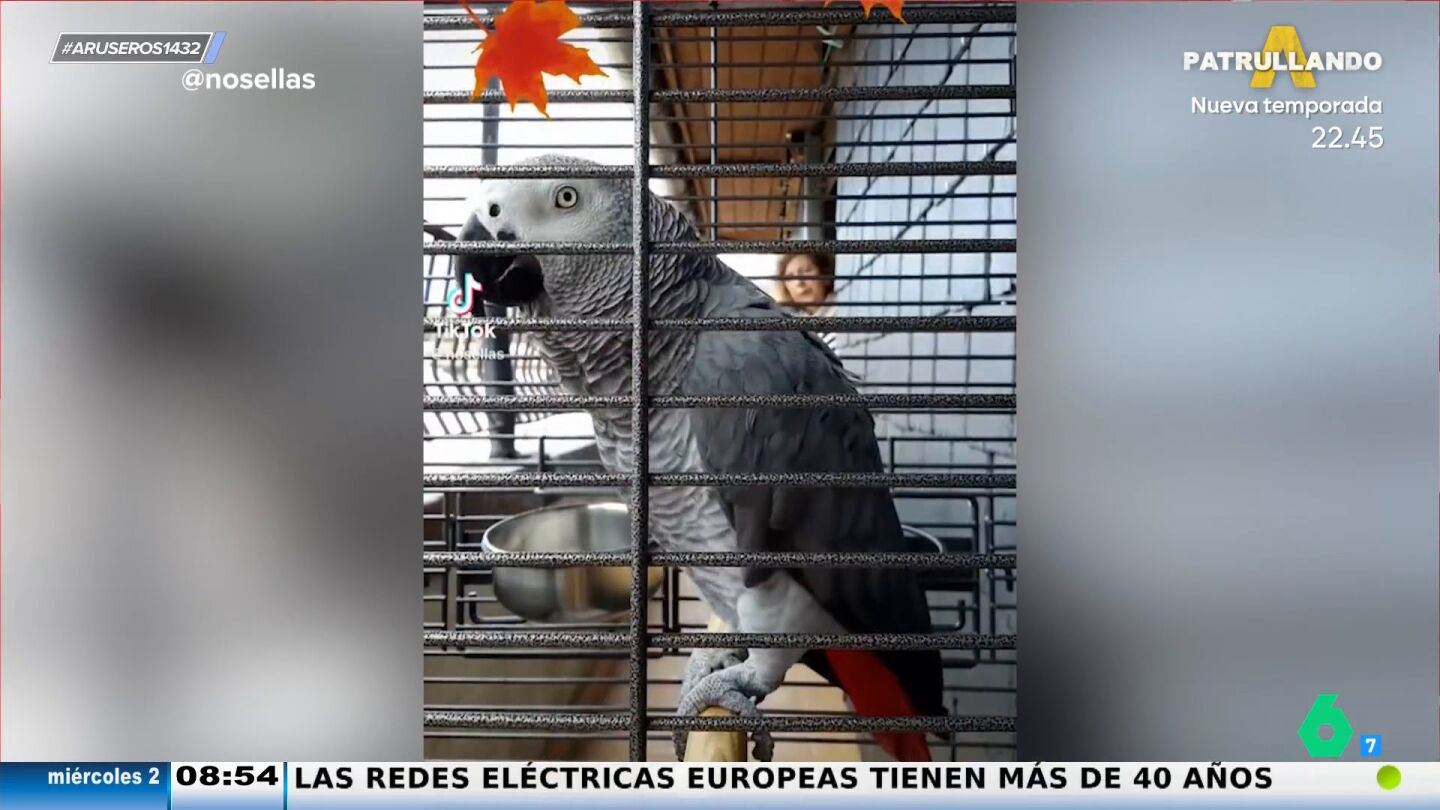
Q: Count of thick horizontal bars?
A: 10